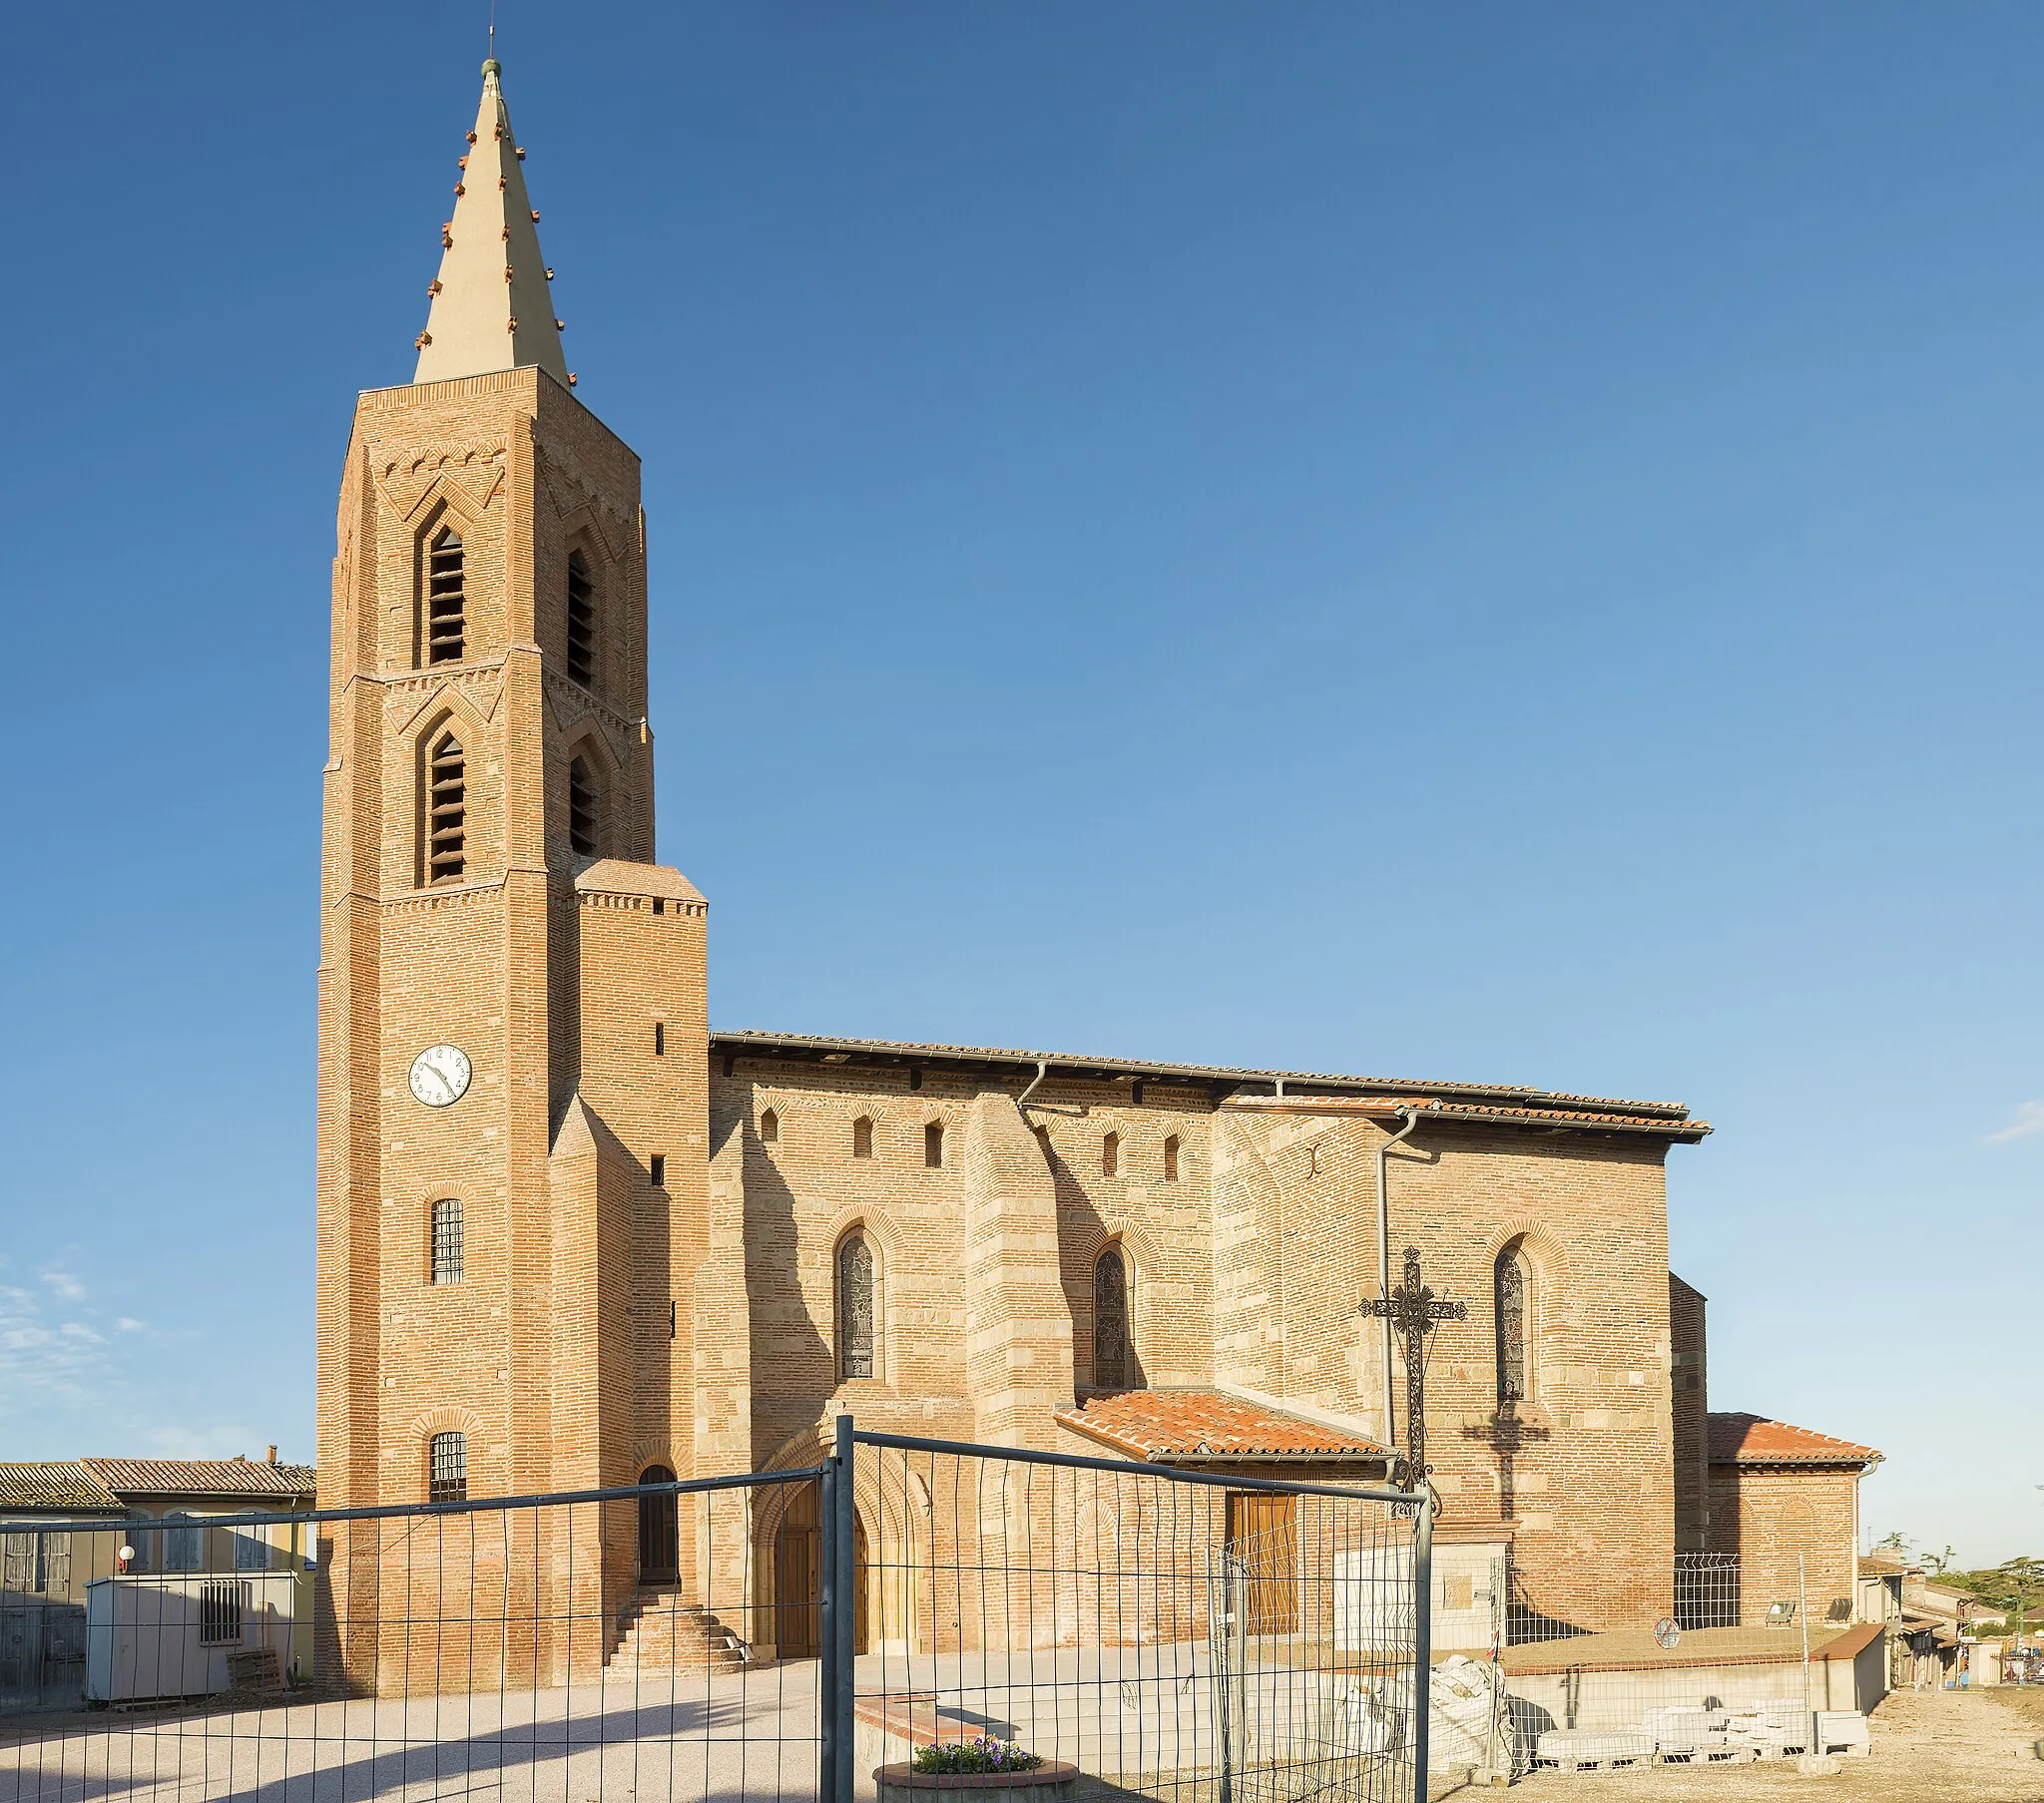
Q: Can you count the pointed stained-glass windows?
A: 3